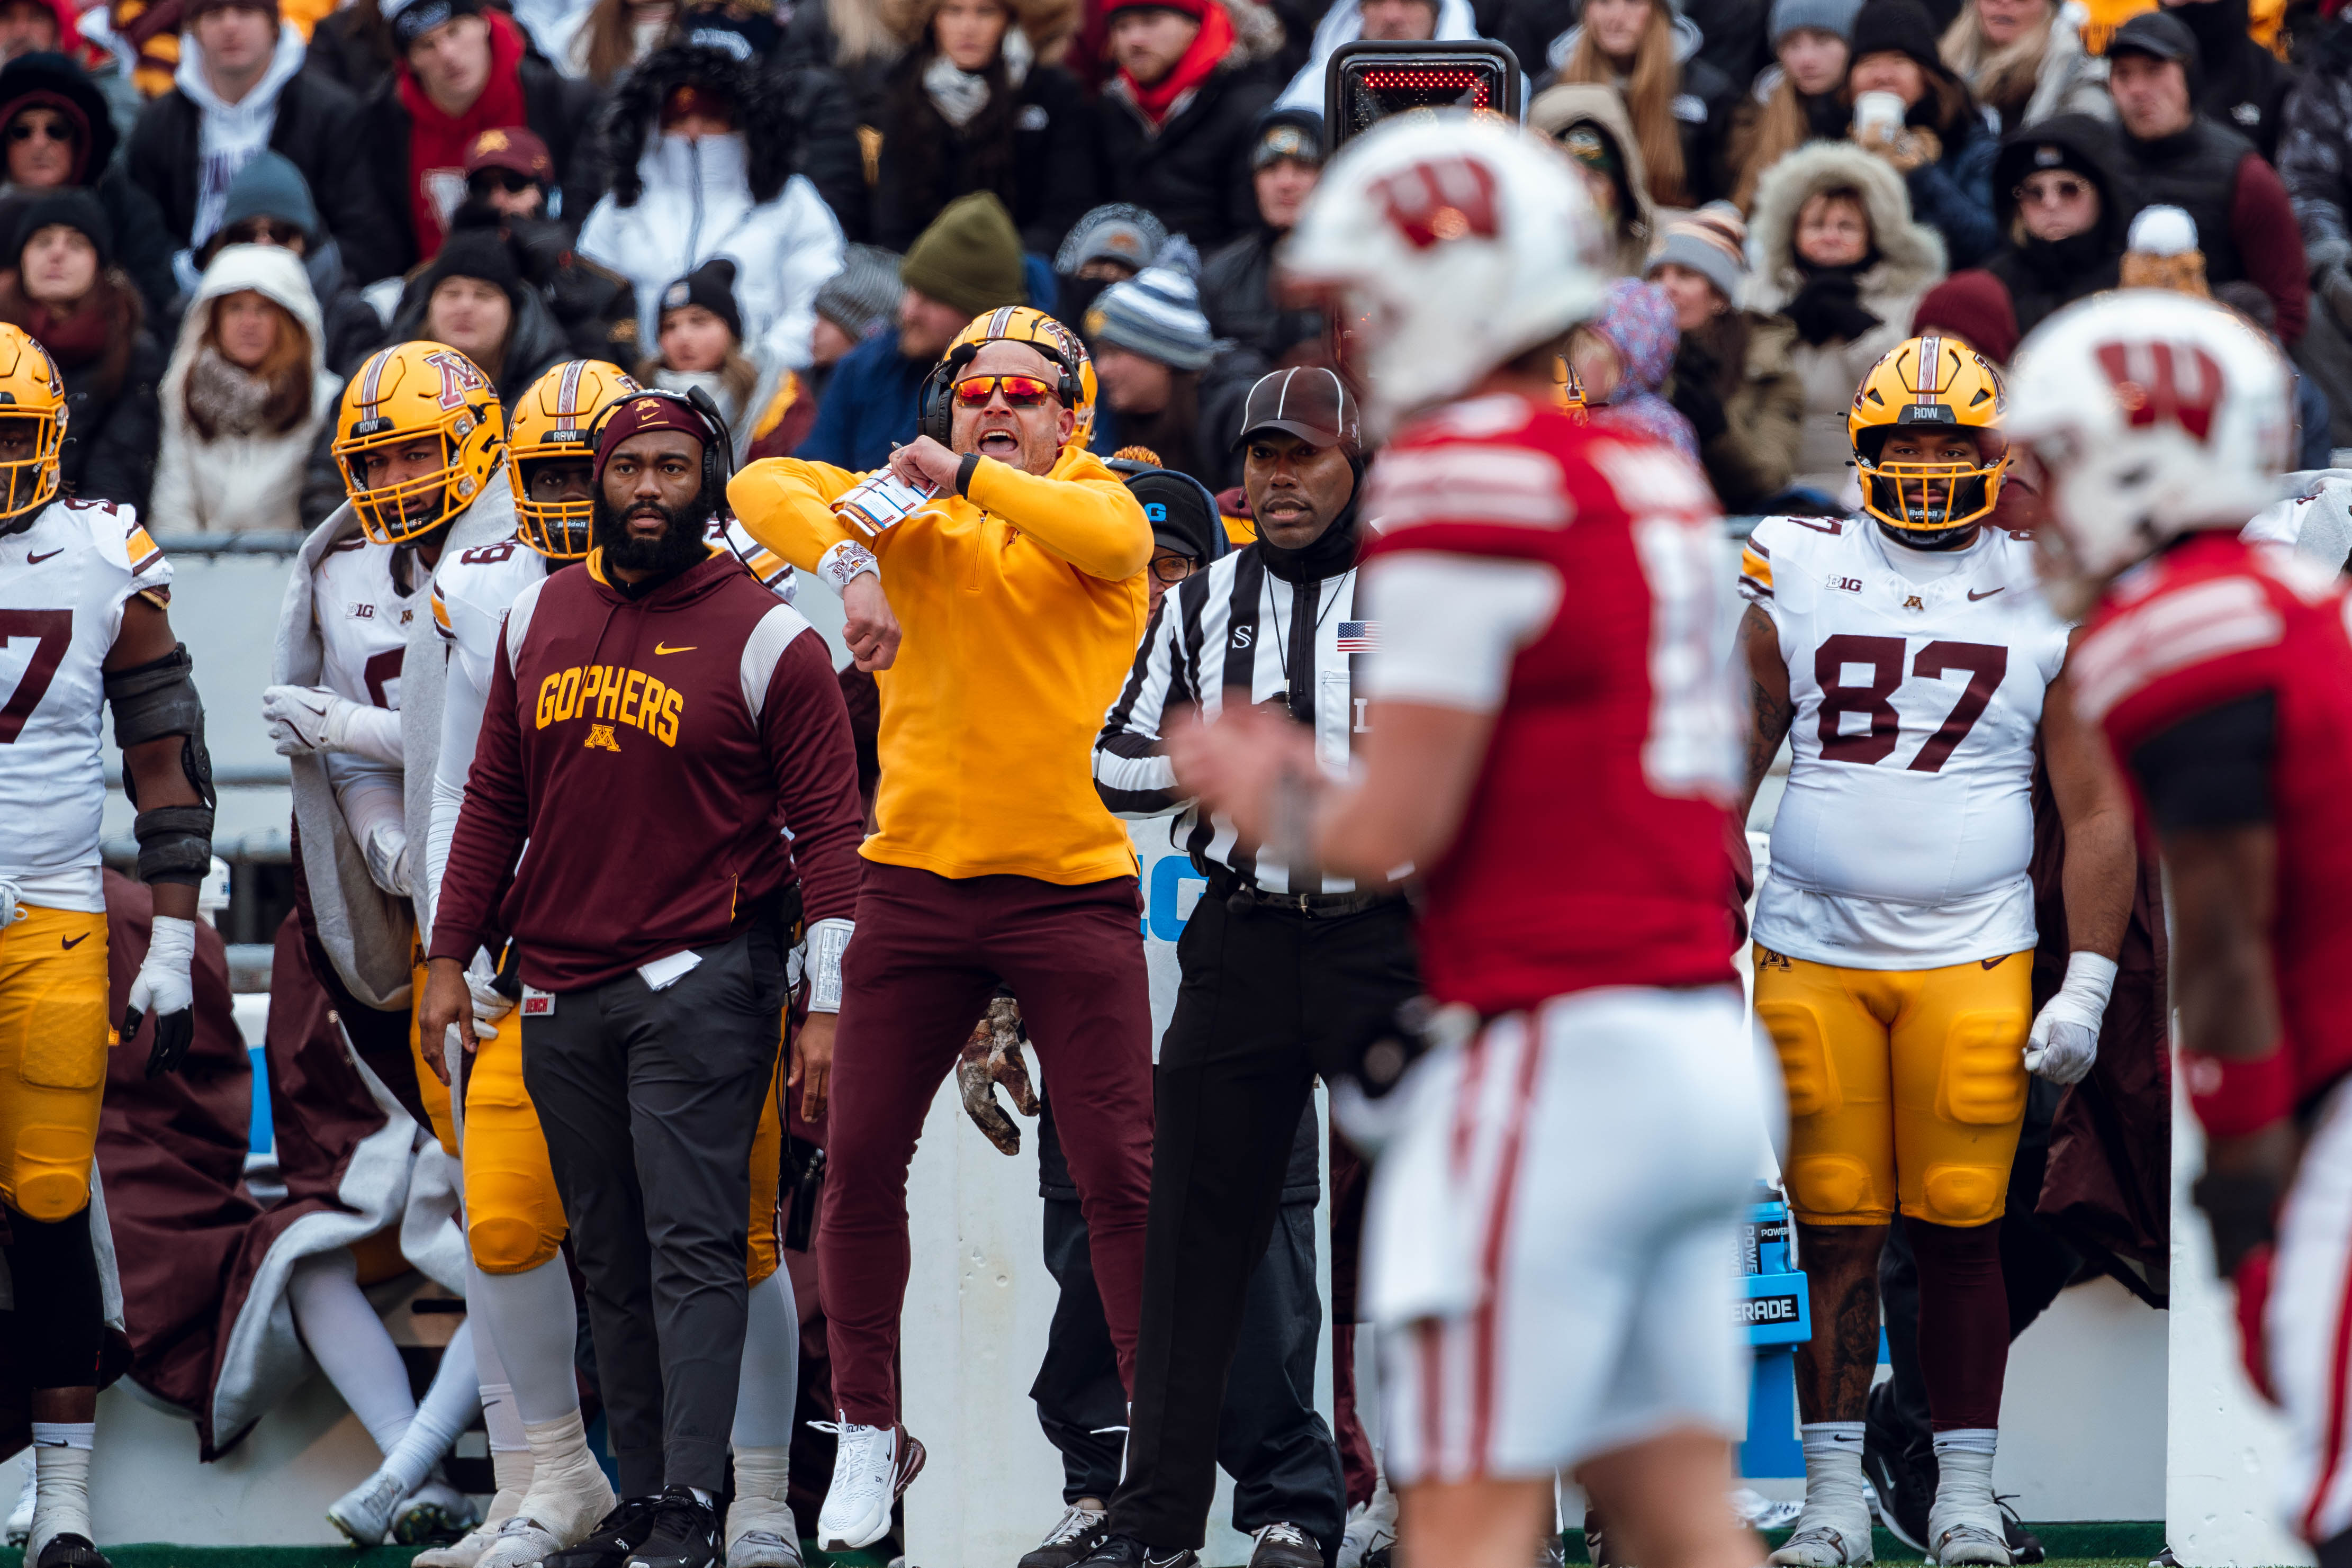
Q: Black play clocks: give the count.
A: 1